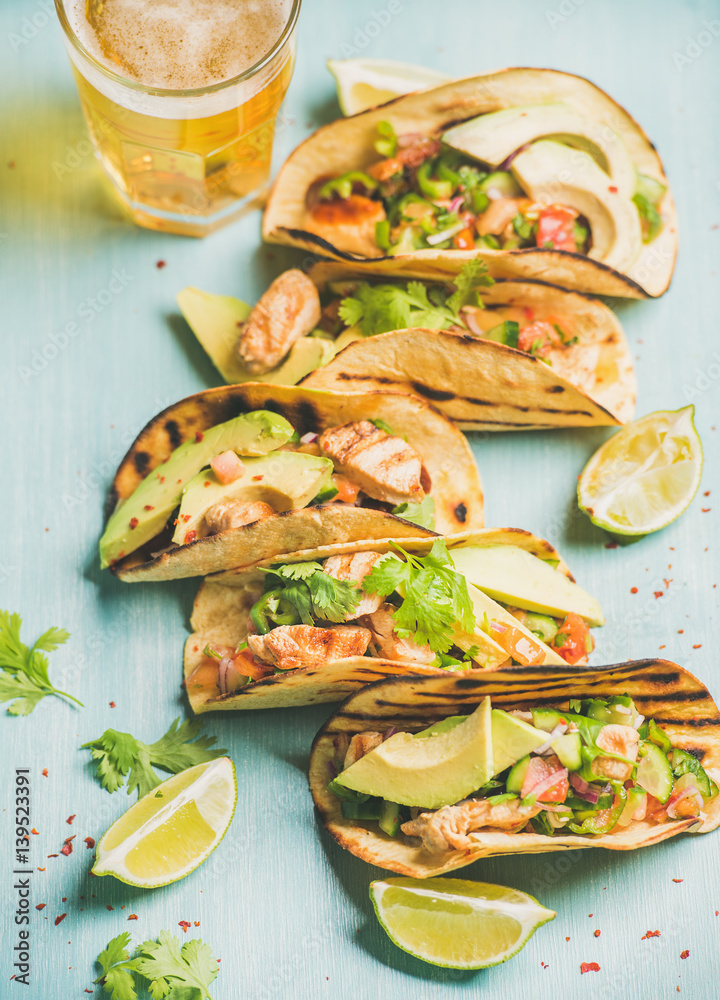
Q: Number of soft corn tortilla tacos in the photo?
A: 5